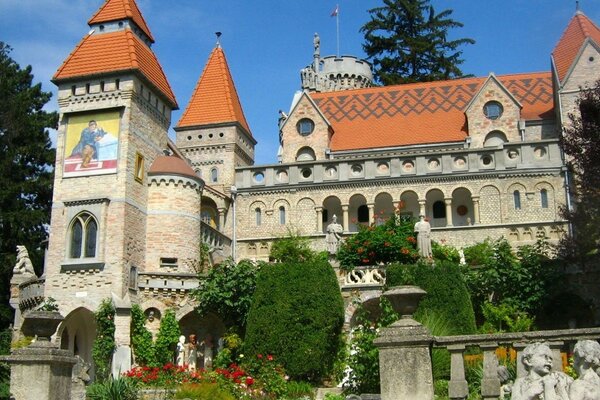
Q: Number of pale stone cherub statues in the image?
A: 2